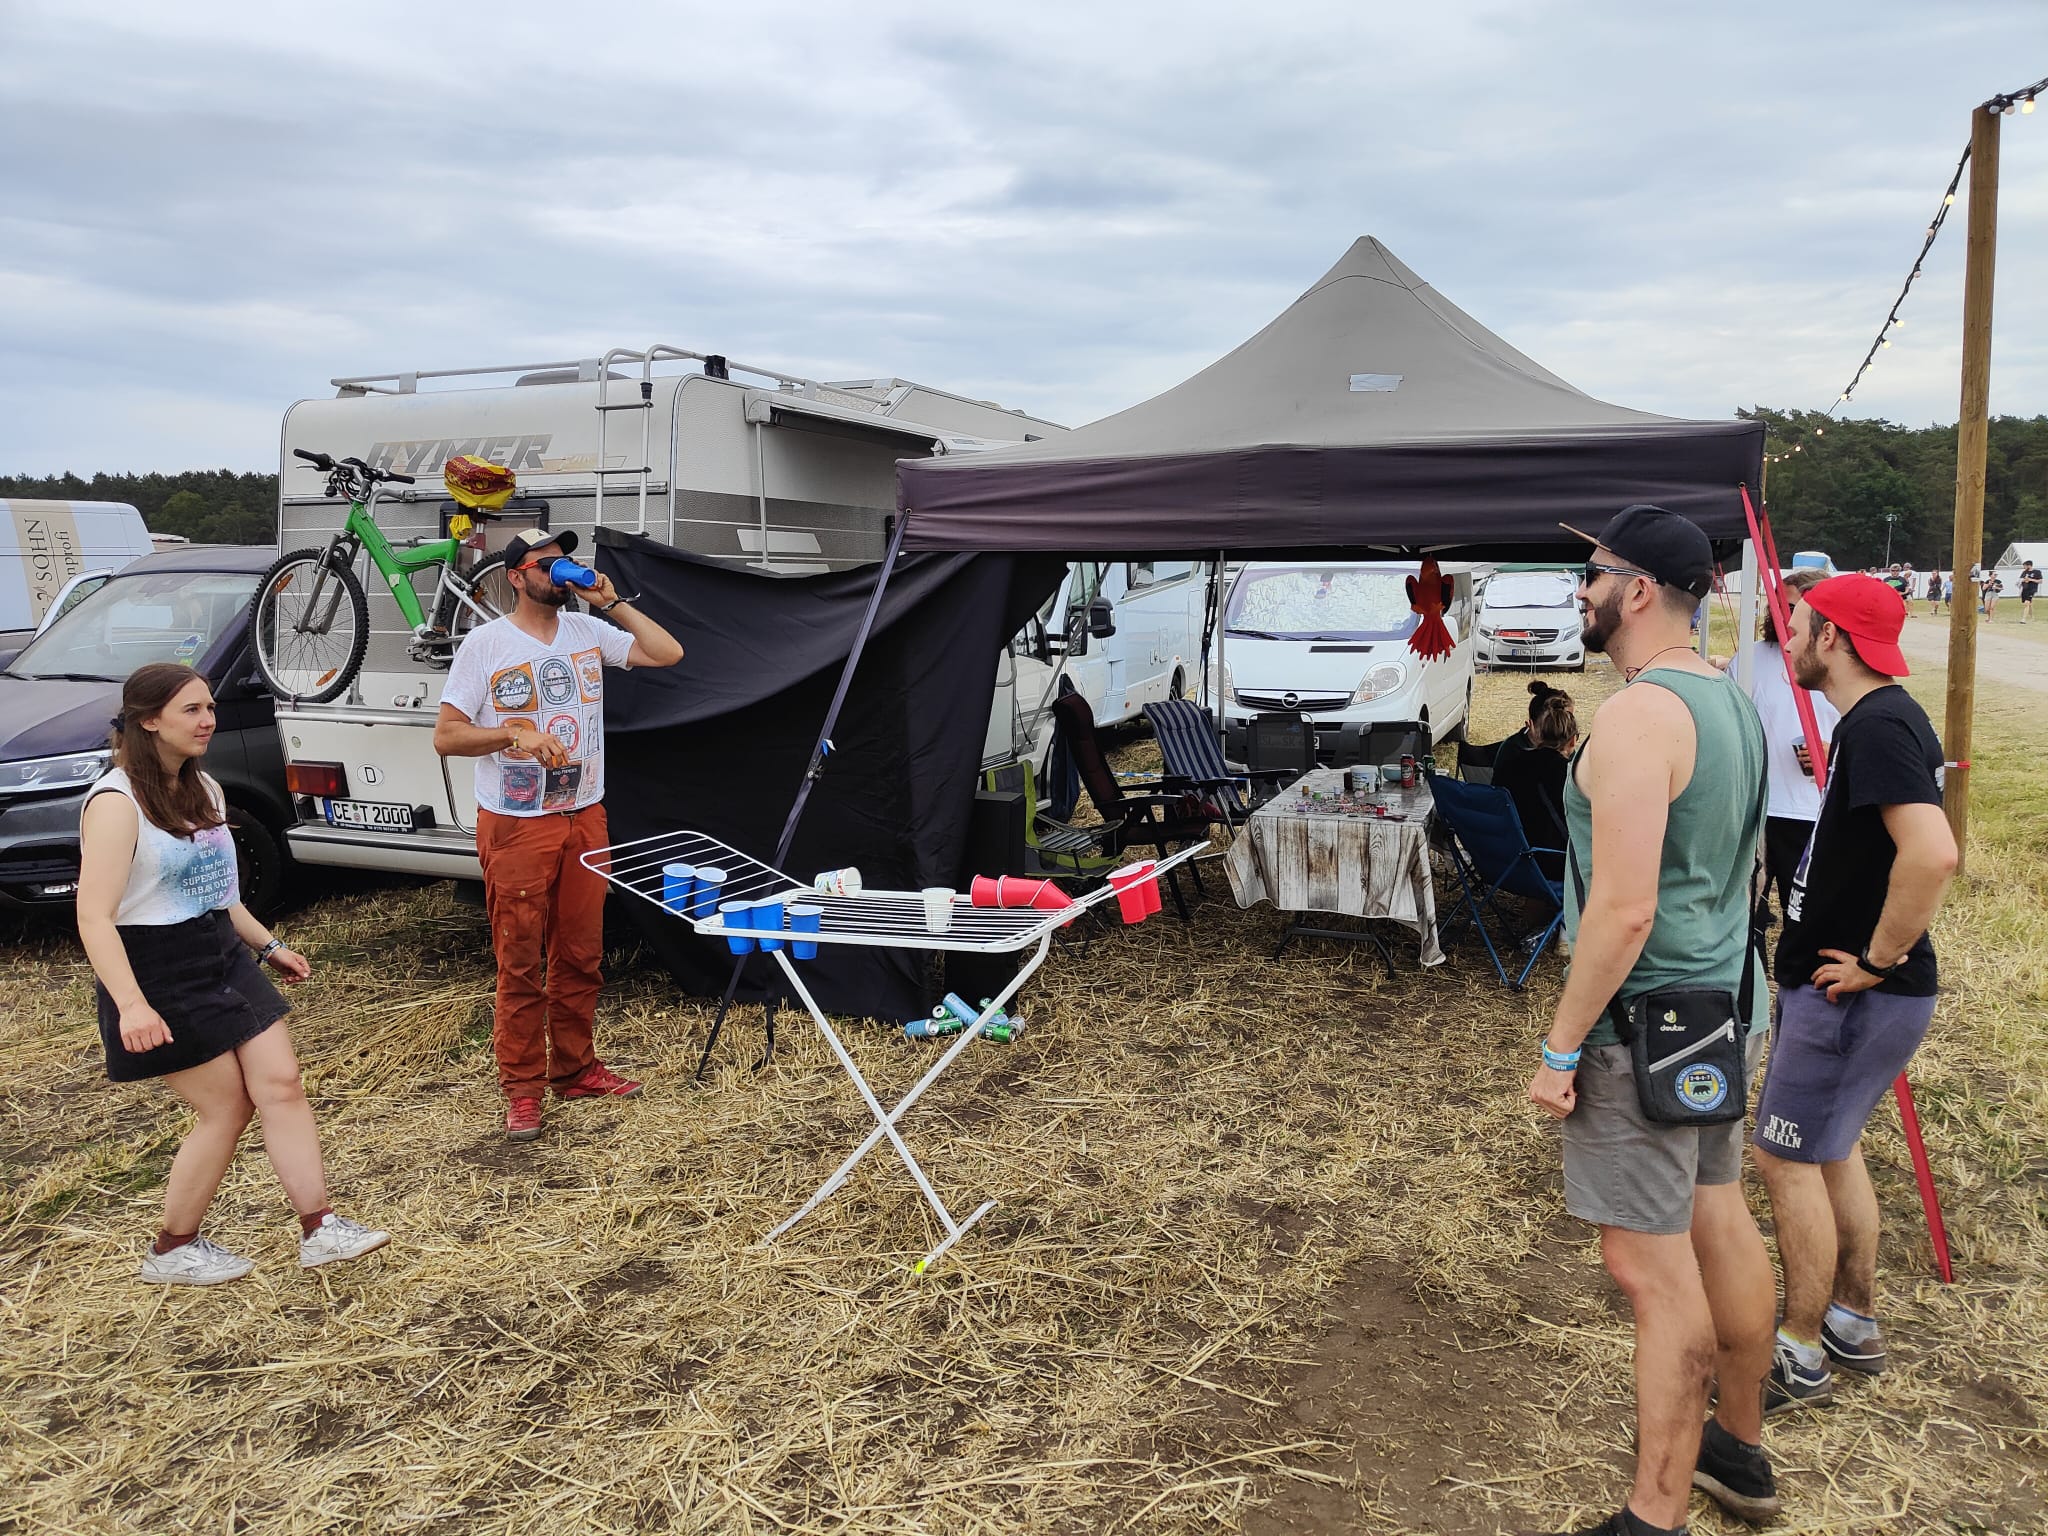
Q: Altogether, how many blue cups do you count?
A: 6